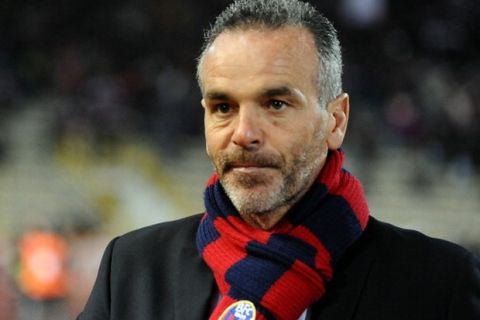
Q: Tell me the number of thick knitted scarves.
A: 1